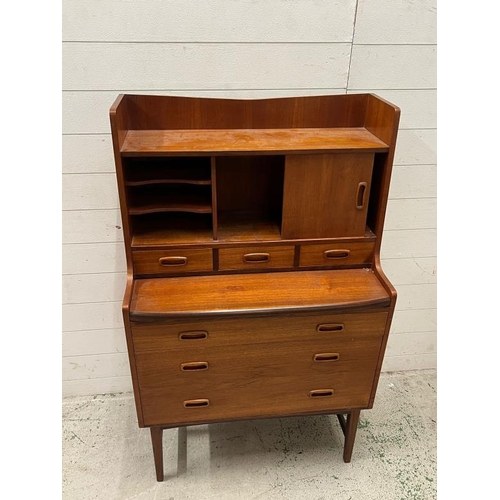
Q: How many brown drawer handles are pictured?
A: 9